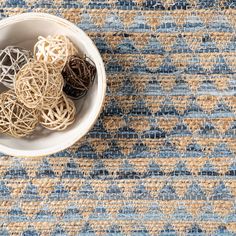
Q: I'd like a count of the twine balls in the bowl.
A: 6